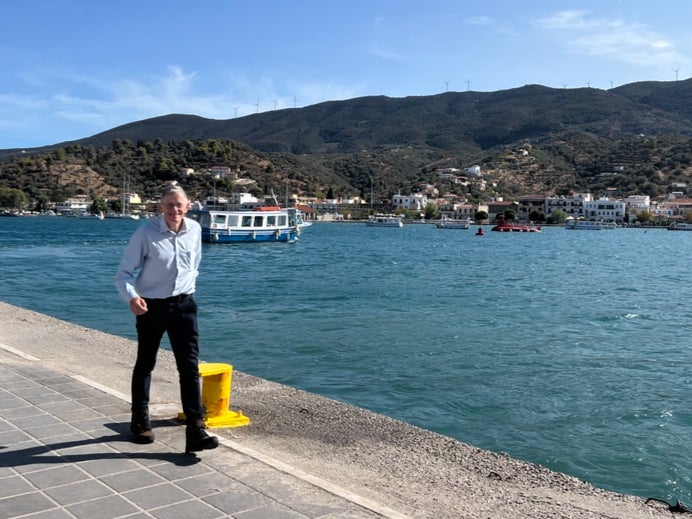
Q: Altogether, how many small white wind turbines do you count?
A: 10